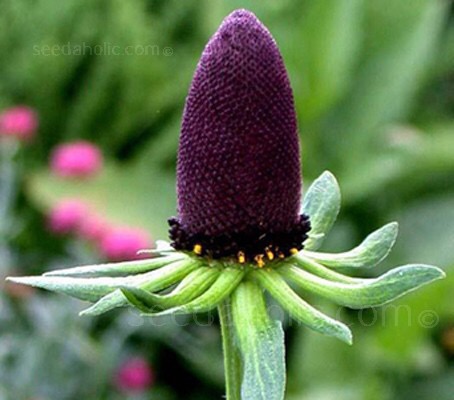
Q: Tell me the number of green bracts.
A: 11